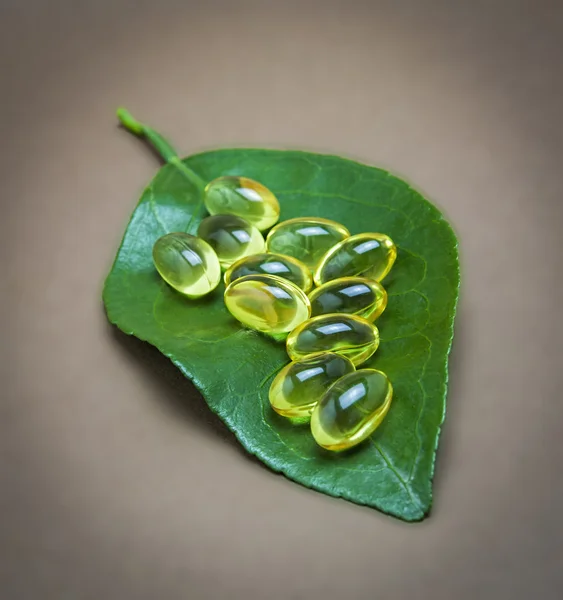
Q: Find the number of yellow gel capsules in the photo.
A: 11